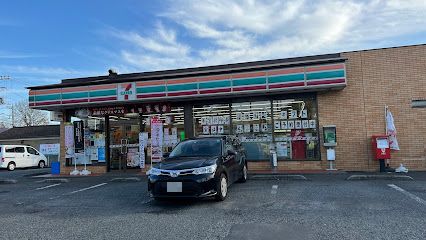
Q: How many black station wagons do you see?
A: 1